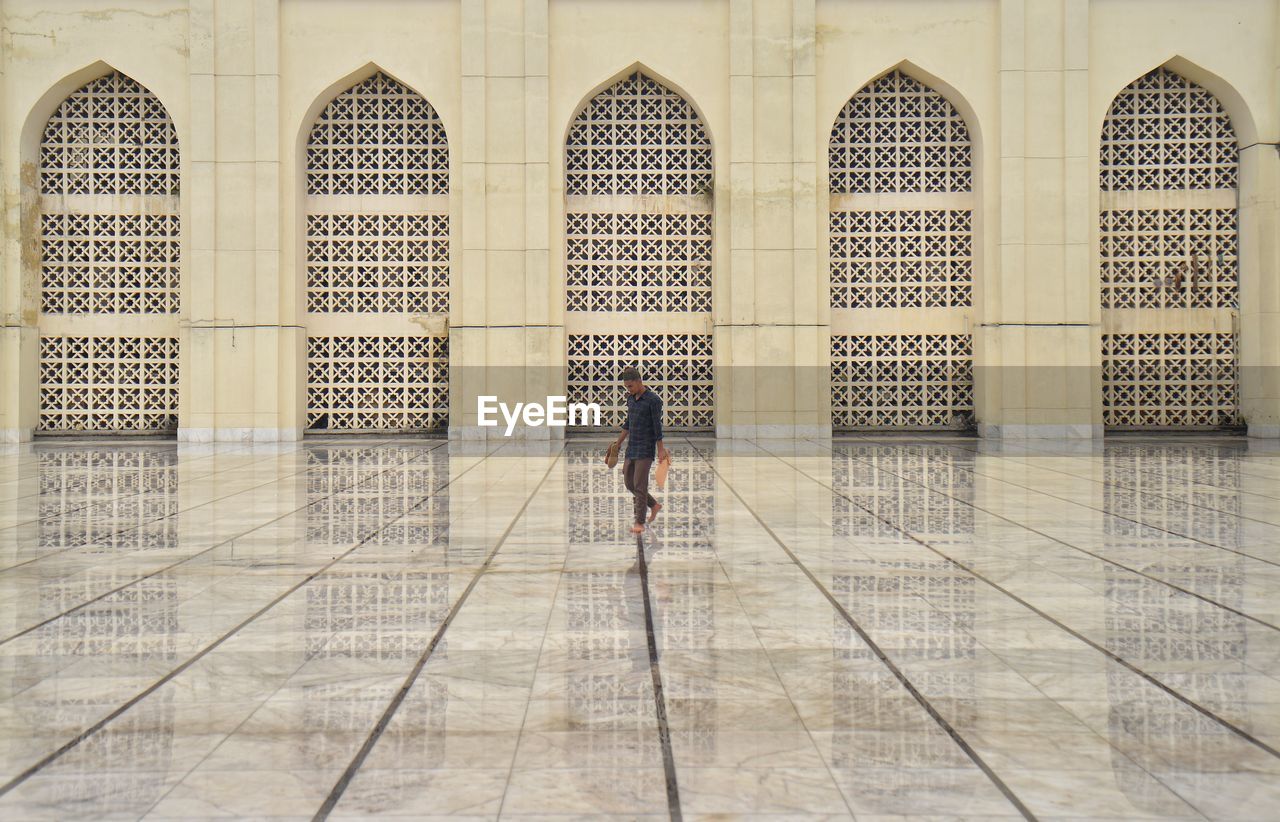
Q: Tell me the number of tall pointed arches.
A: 5